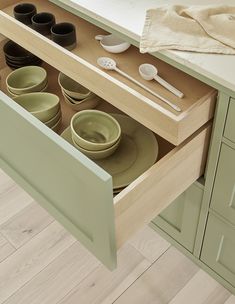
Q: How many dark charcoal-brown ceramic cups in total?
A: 3